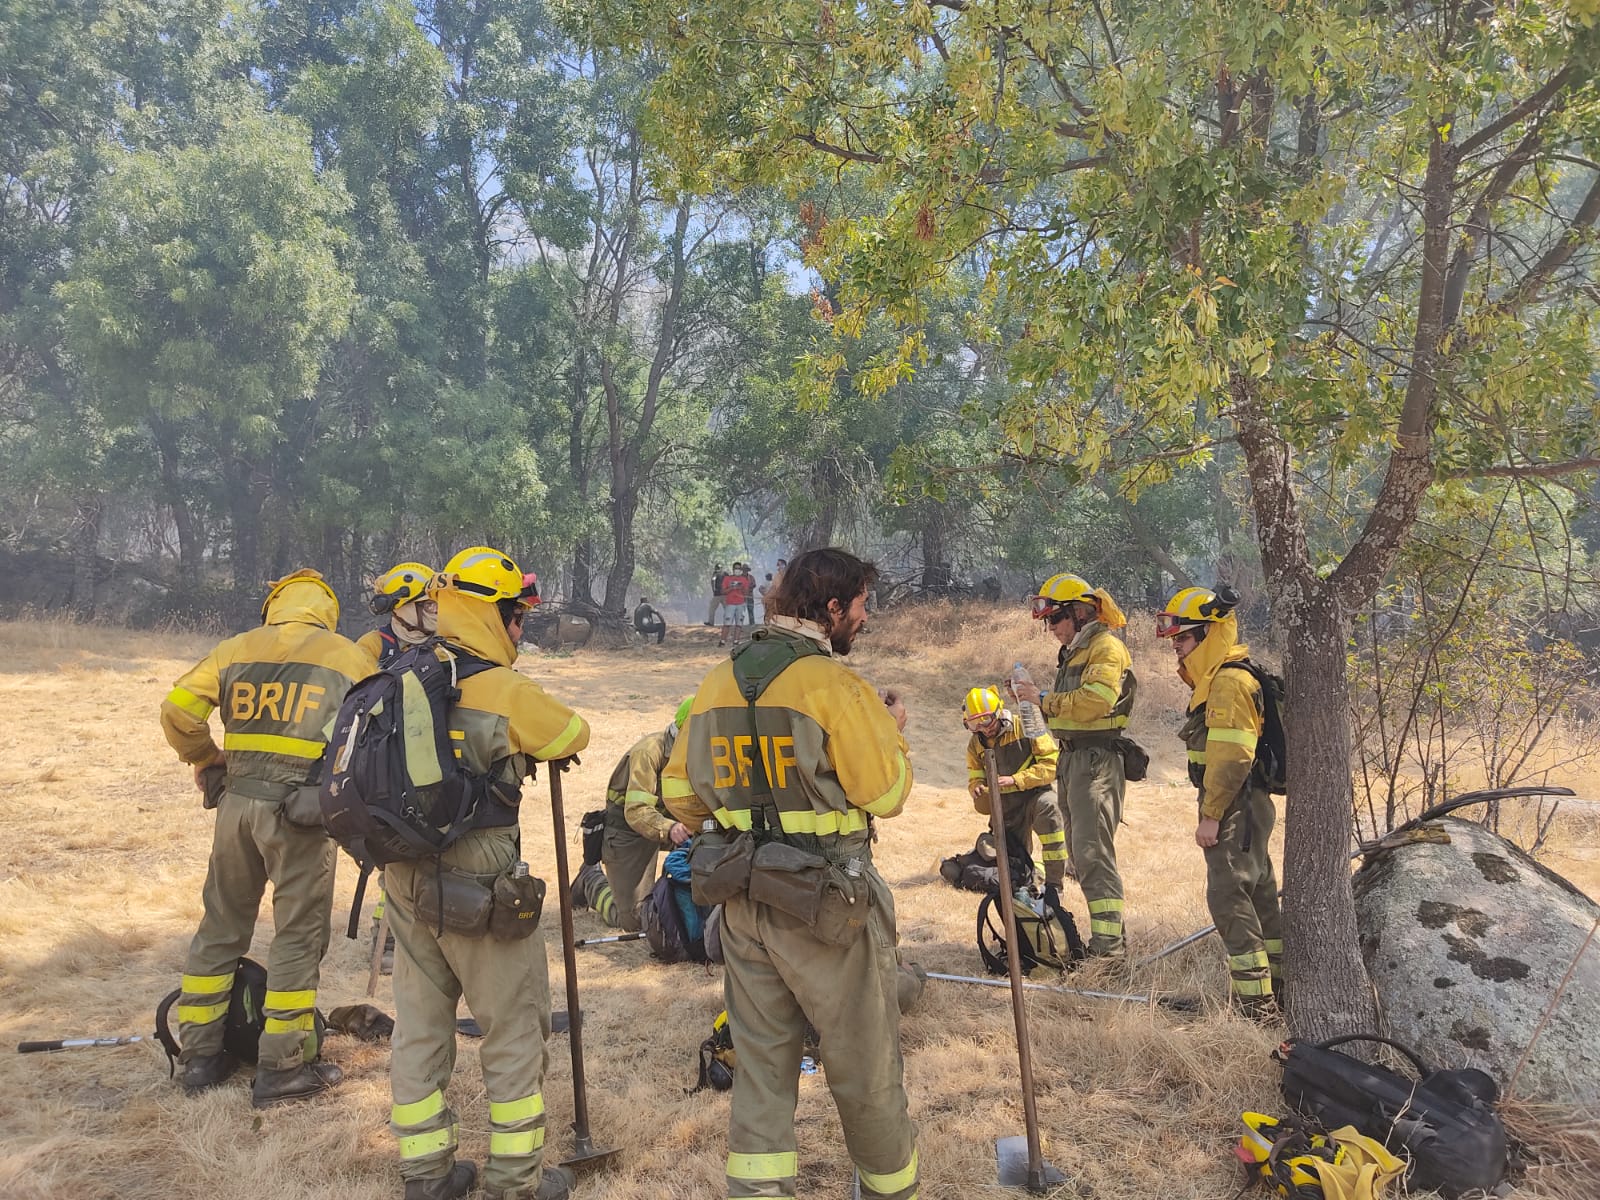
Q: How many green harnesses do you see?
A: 1